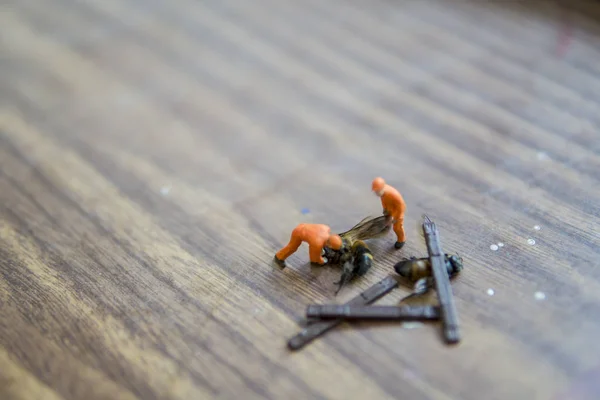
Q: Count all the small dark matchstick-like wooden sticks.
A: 3